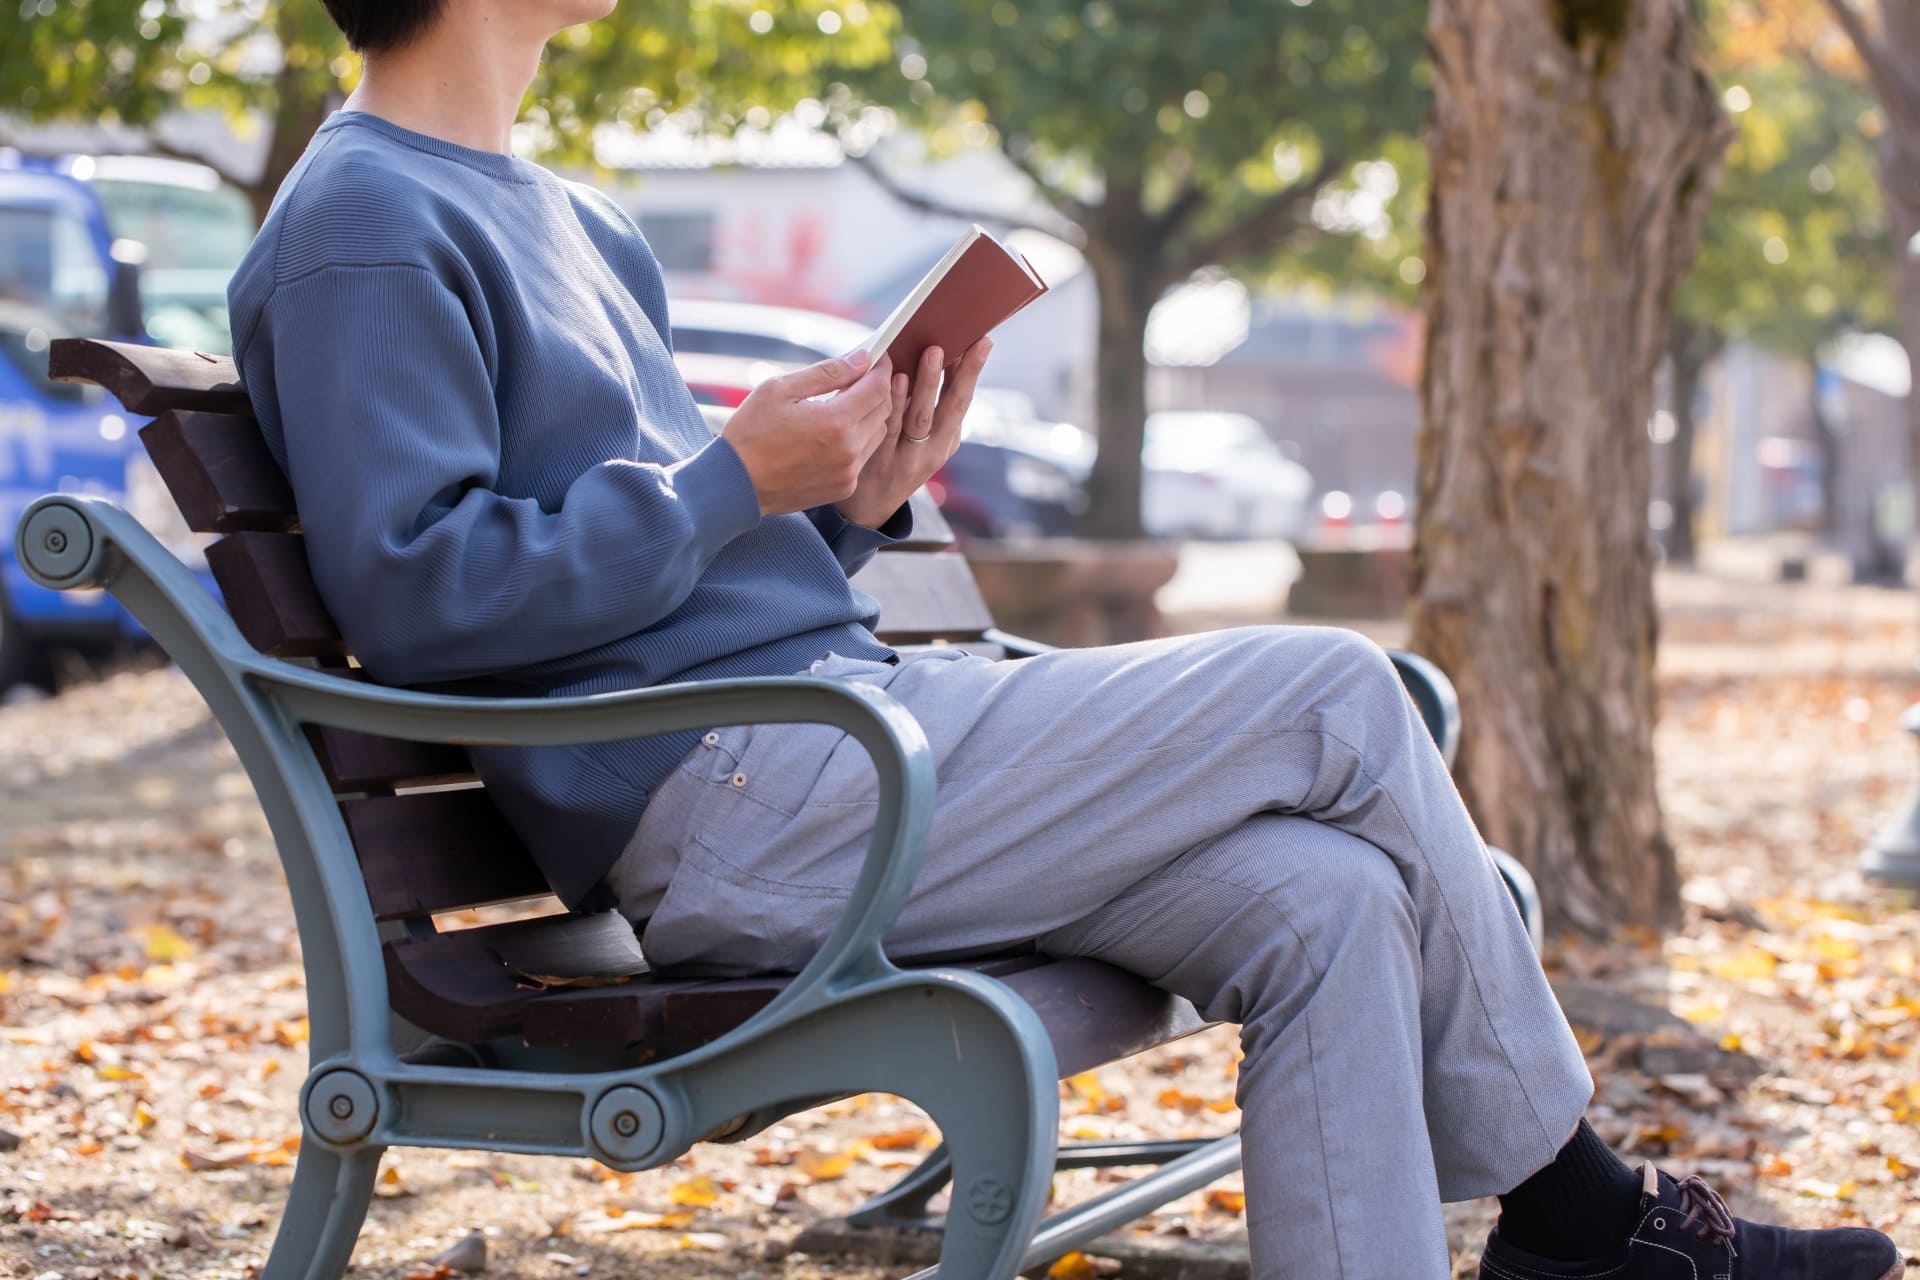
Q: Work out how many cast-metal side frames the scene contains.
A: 2